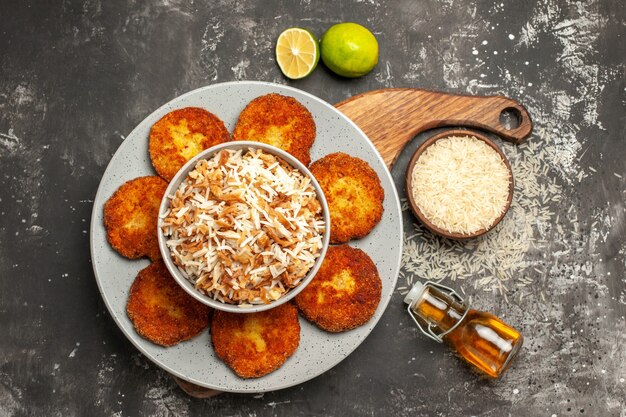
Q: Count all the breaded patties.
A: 7